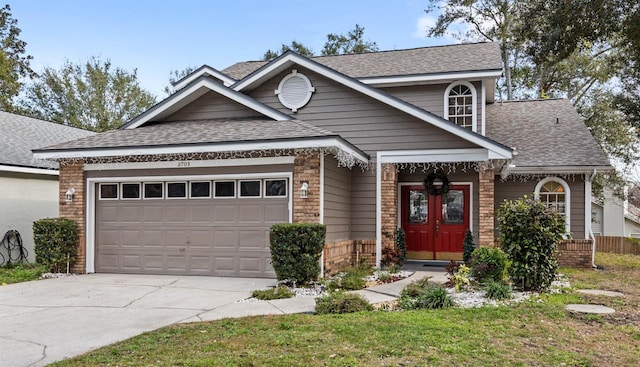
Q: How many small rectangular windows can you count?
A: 8